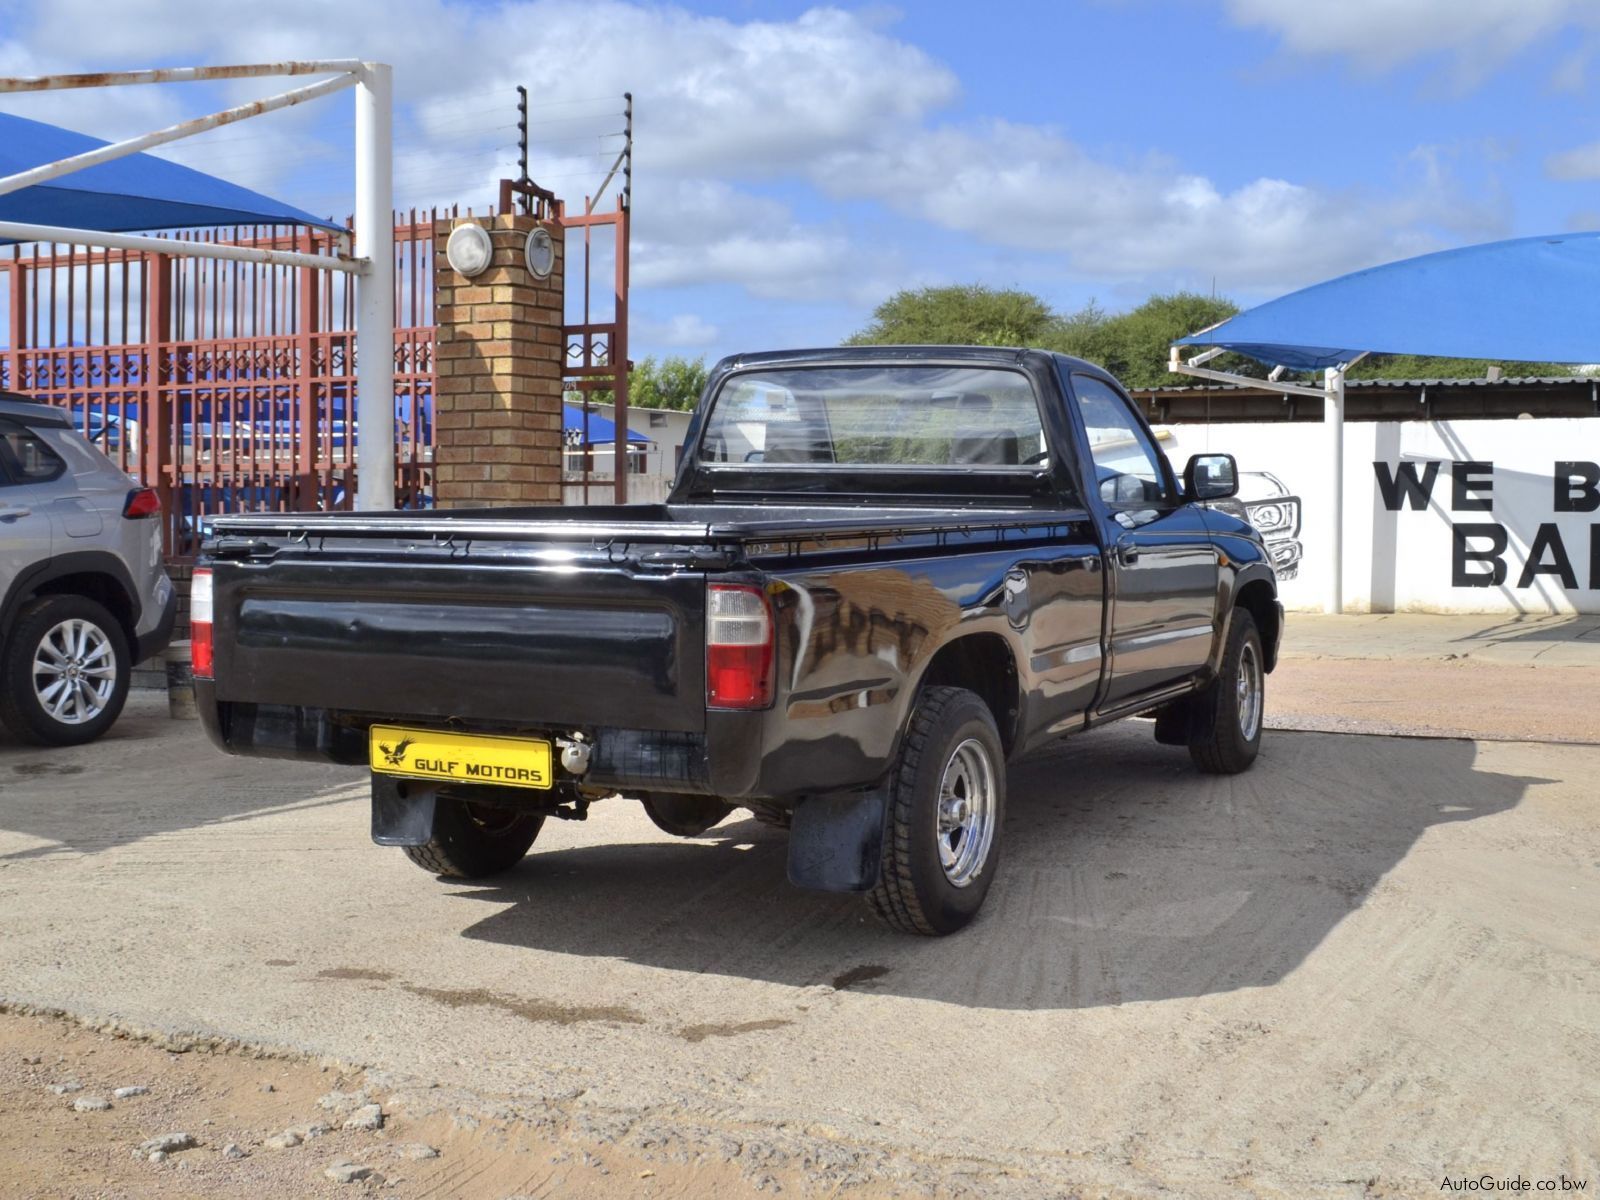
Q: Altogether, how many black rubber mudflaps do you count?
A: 3